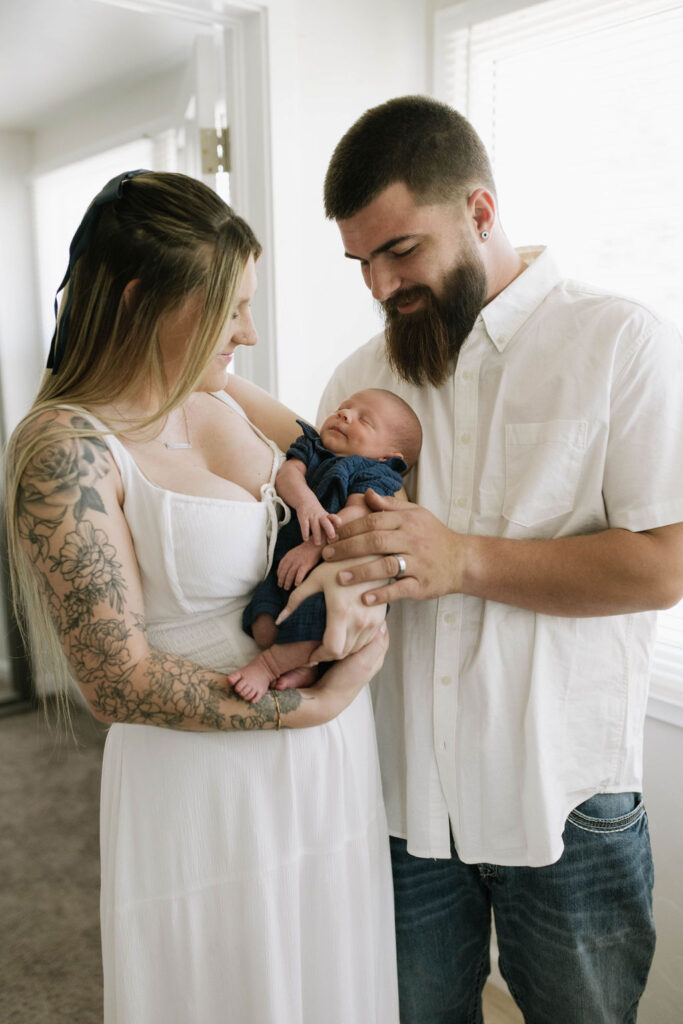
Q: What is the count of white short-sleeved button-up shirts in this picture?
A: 1